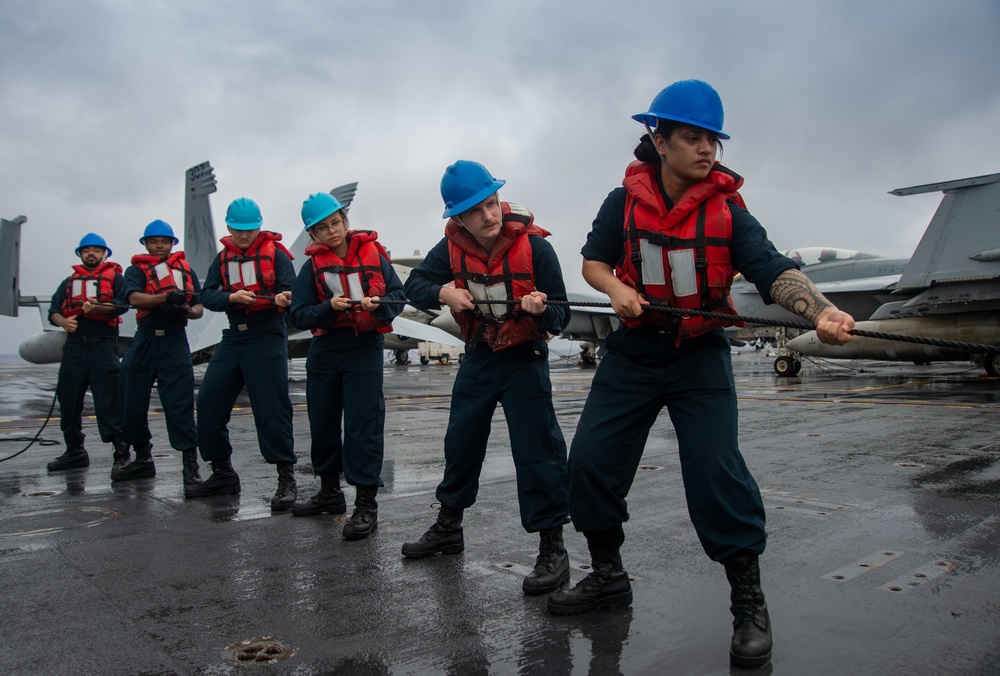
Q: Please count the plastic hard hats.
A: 6